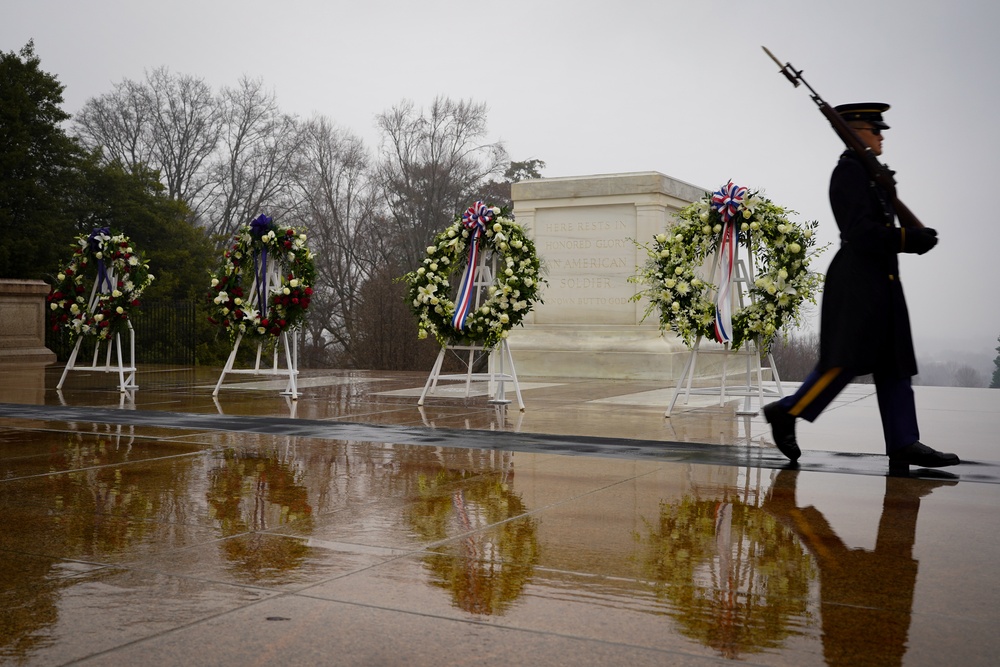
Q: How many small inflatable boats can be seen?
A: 0